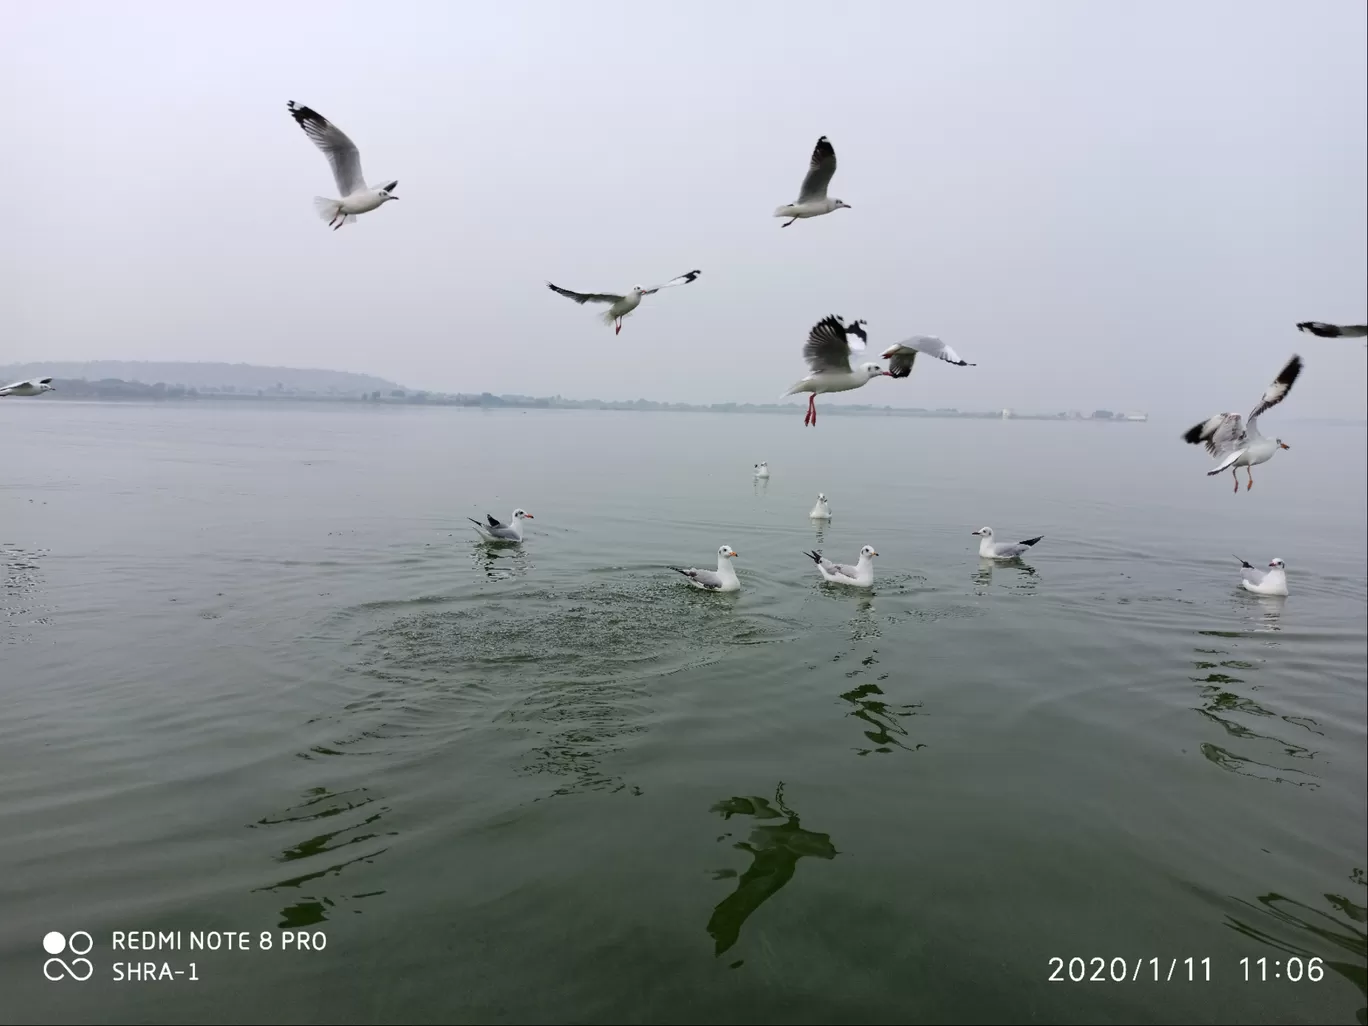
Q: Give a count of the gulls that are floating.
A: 7